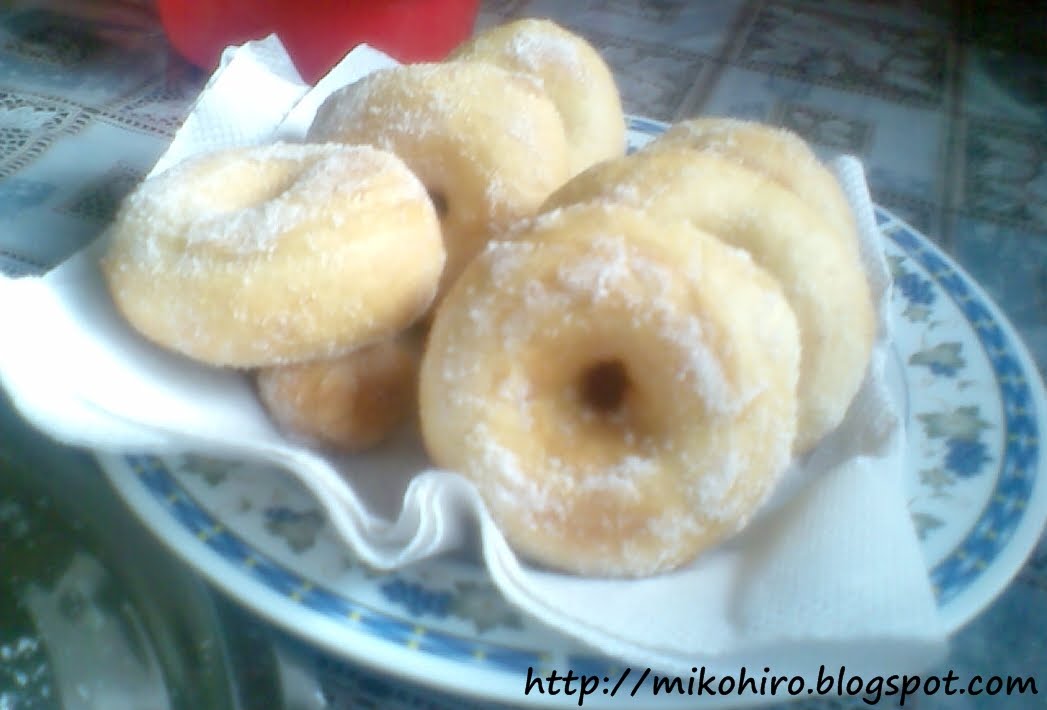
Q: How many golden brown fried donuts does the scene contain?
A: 7